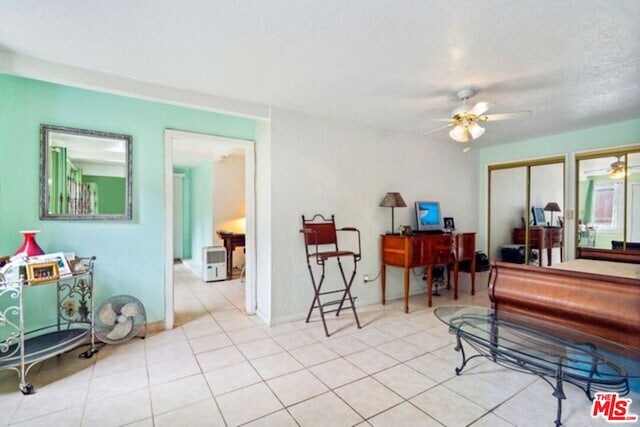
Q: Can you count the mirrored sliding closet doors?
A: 4